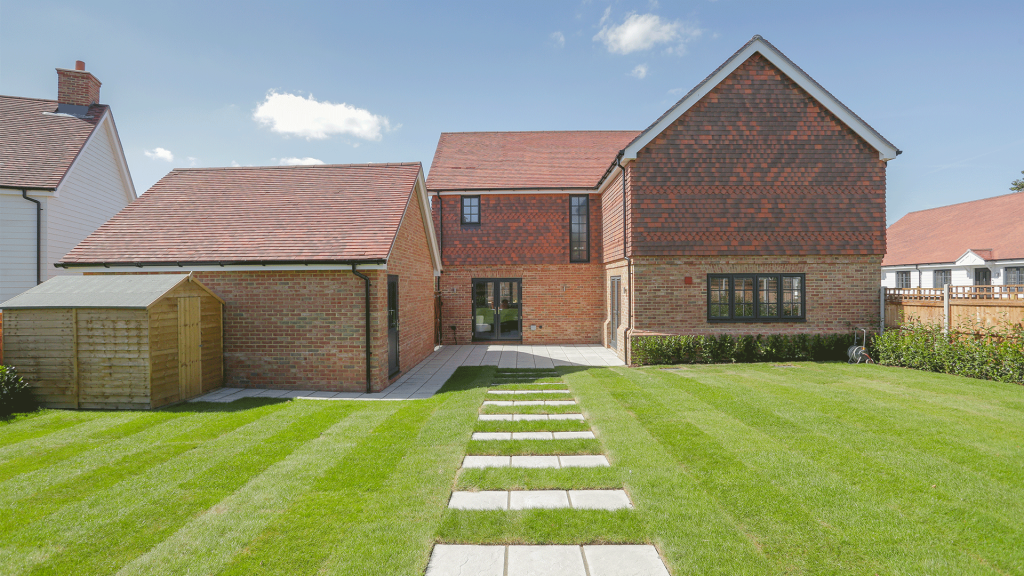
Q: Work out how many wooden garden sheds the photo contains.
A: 1